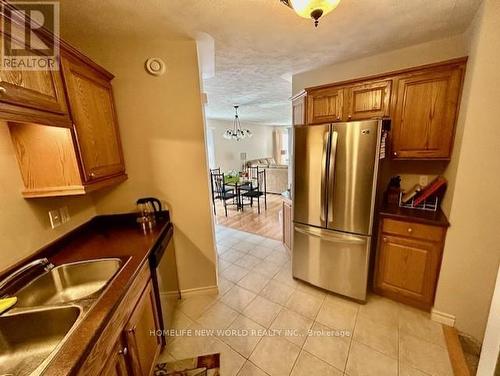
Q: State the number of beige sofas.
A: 1